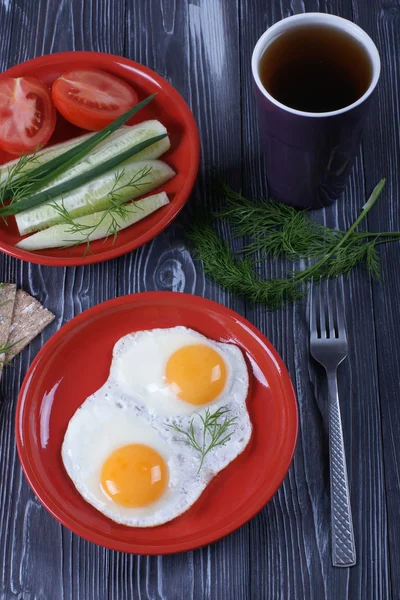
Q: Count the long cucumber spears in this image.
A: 4